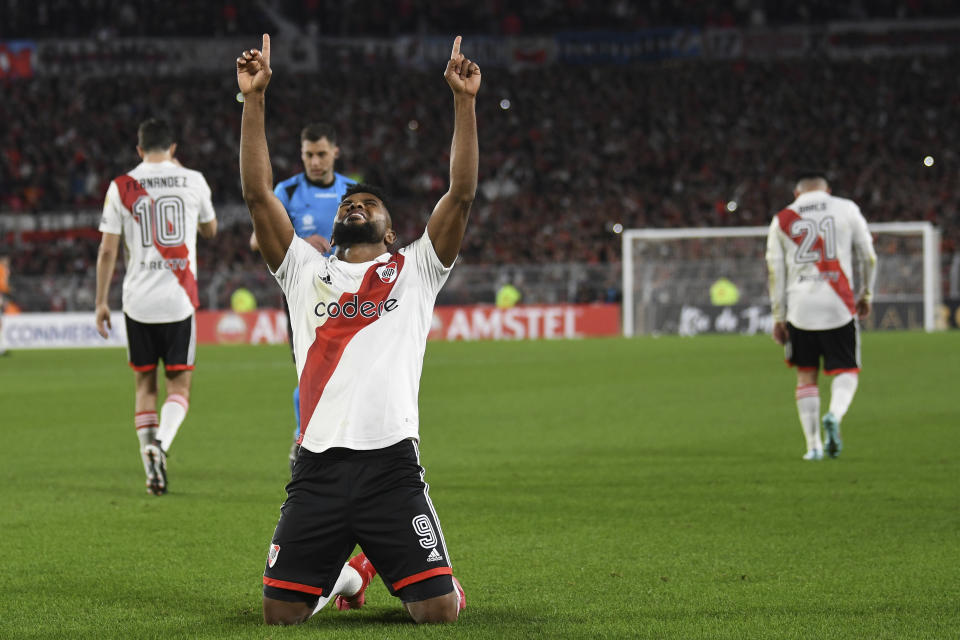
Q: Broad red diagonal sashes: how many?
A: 3